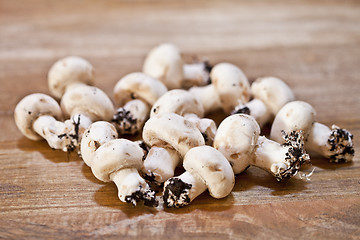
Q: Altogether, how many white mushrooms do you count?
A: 14